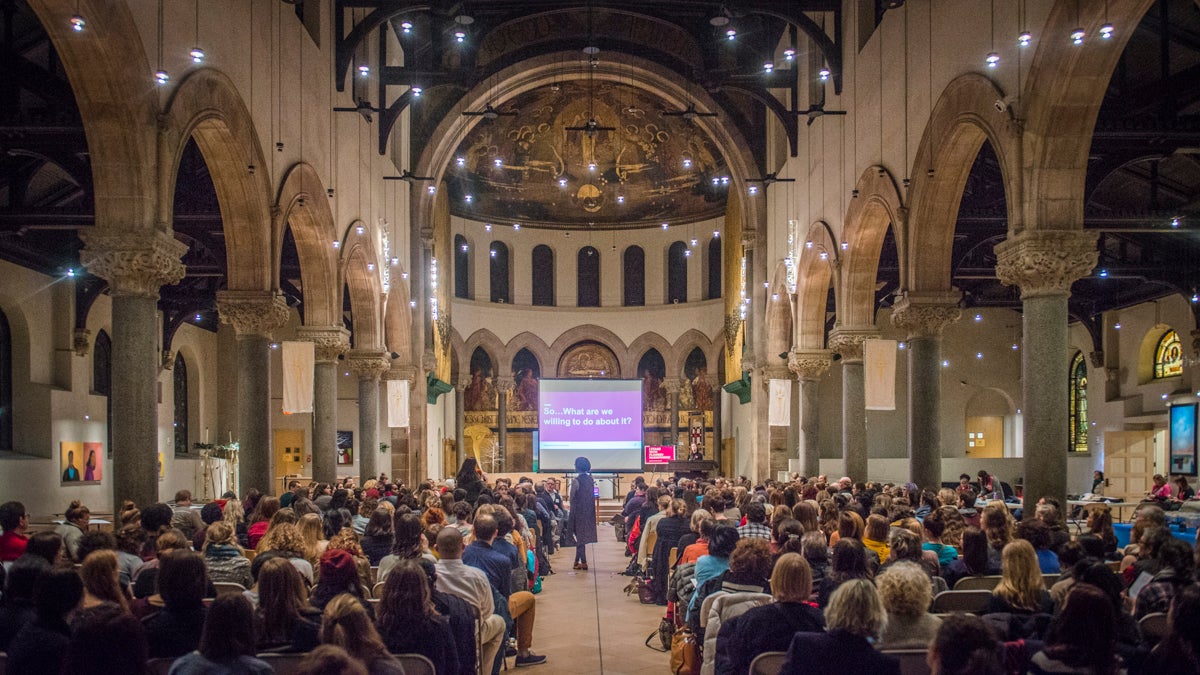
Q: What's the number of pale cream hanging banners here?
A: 4